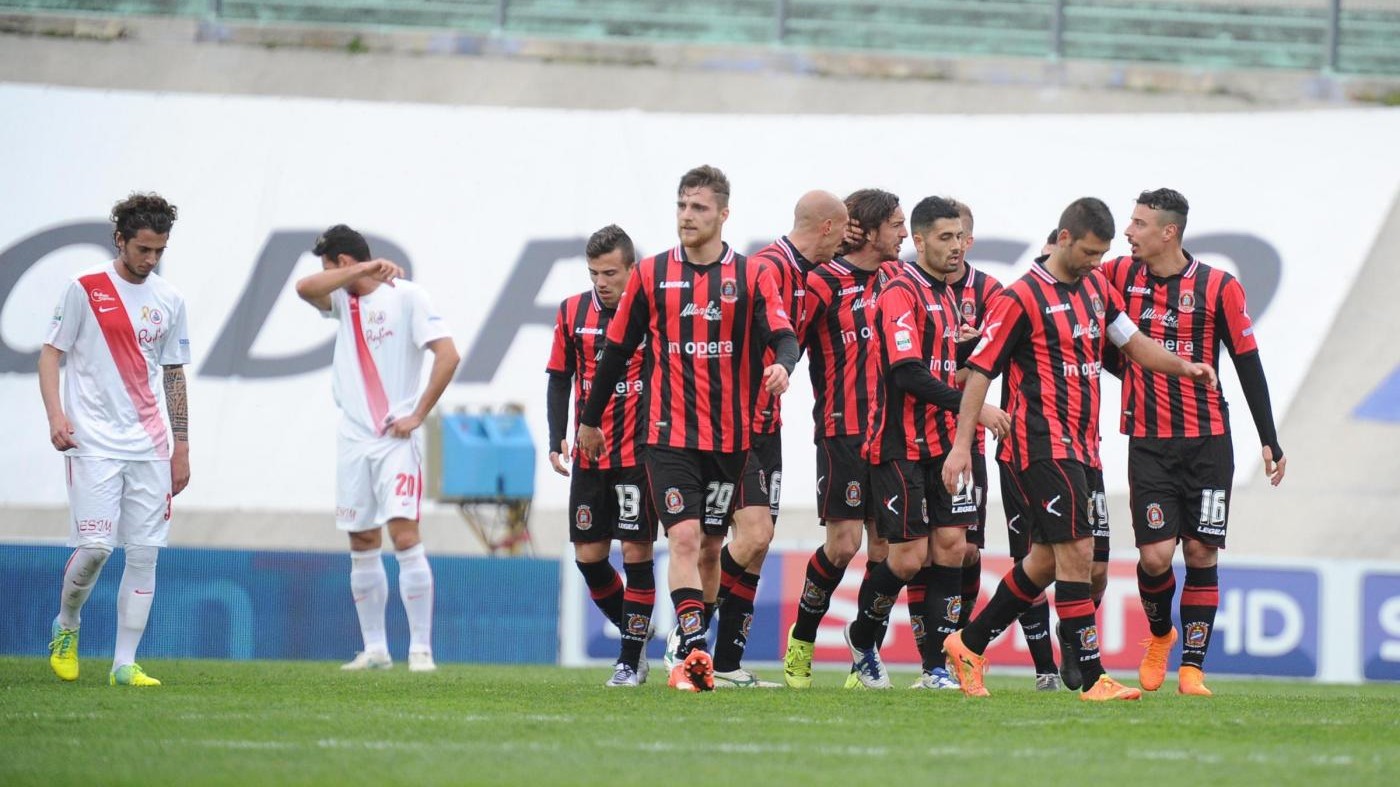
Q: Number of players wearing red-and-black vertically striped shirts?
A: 9